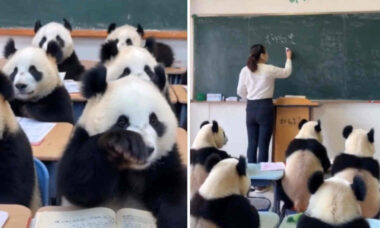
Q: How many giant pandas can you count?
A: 11